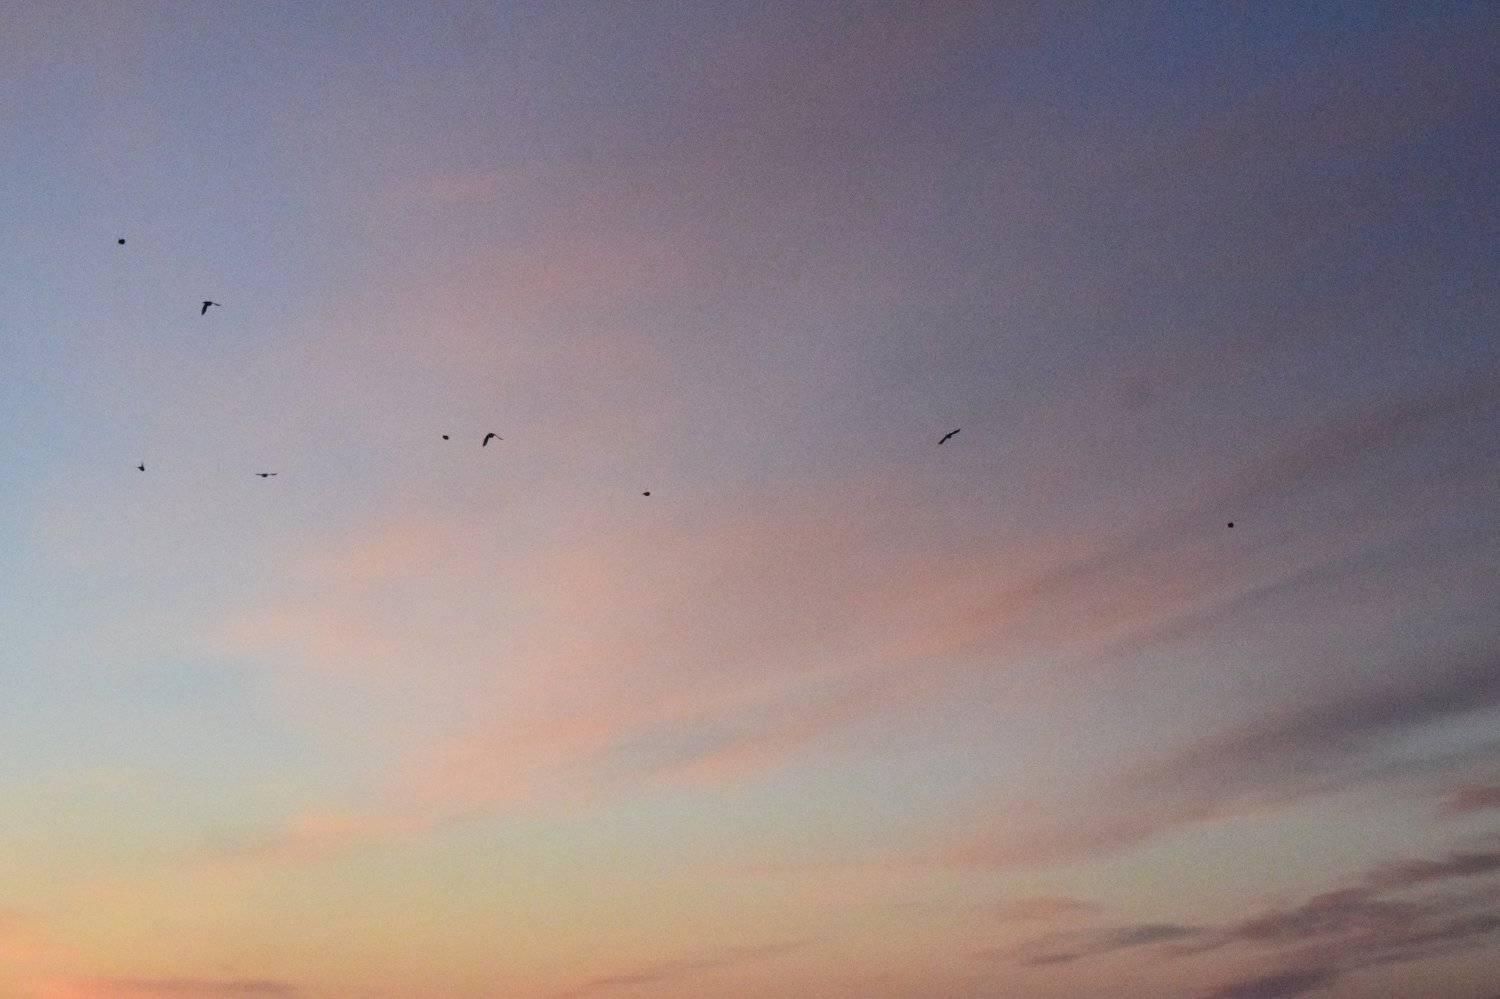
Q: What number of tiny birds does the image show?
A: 9